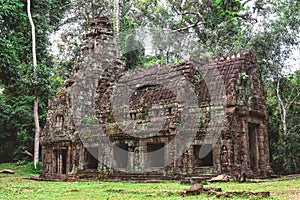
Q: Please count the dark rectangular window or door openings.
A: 6